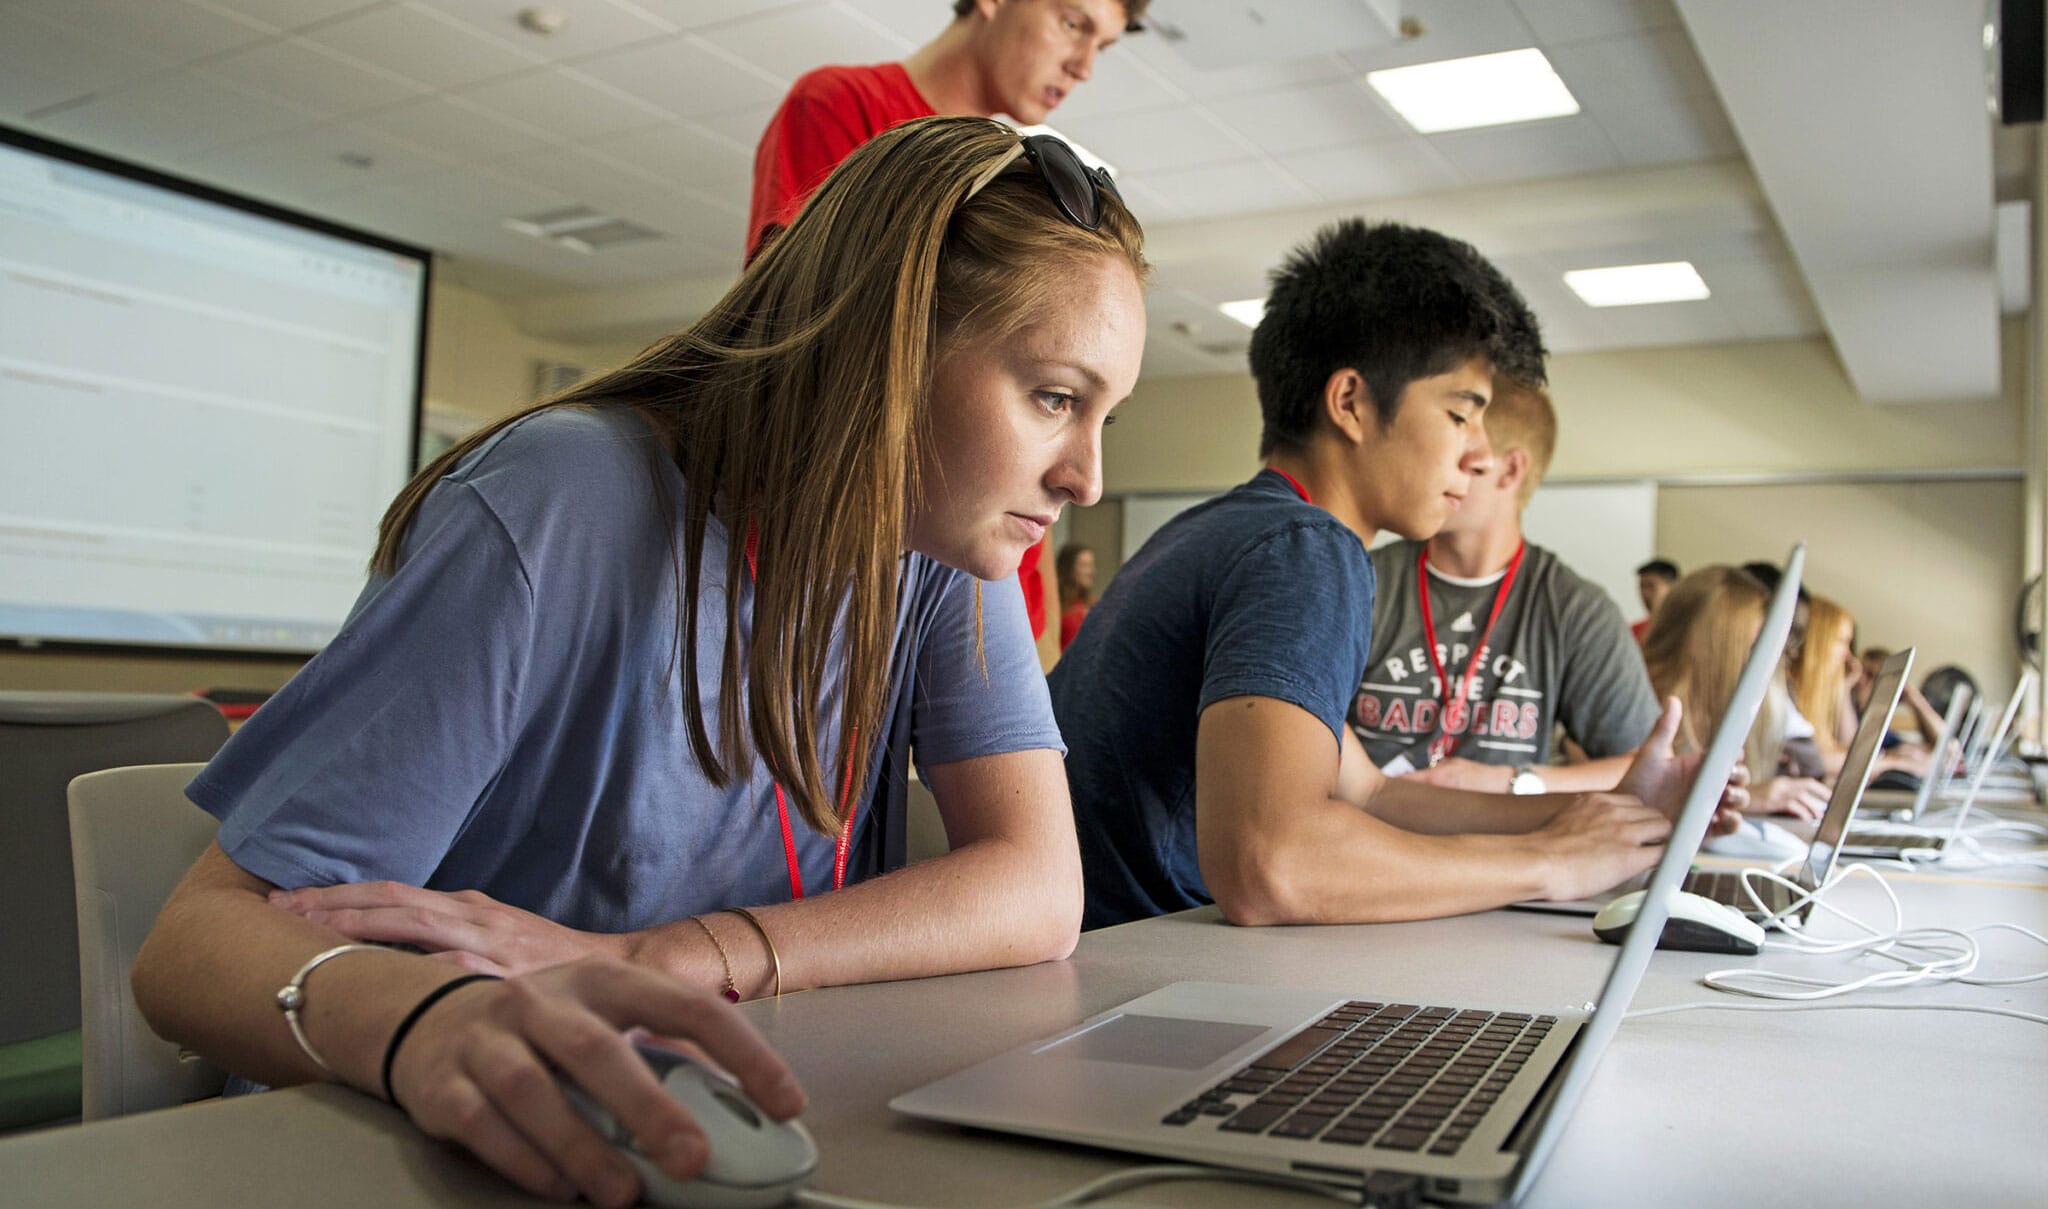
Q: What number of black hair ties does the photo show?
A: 1